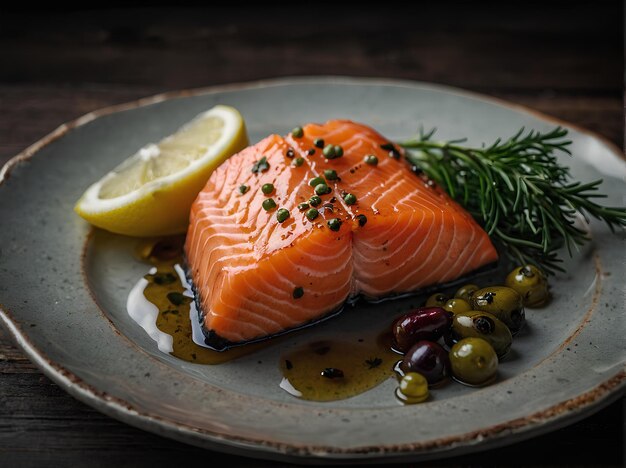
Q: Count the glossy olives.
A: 10